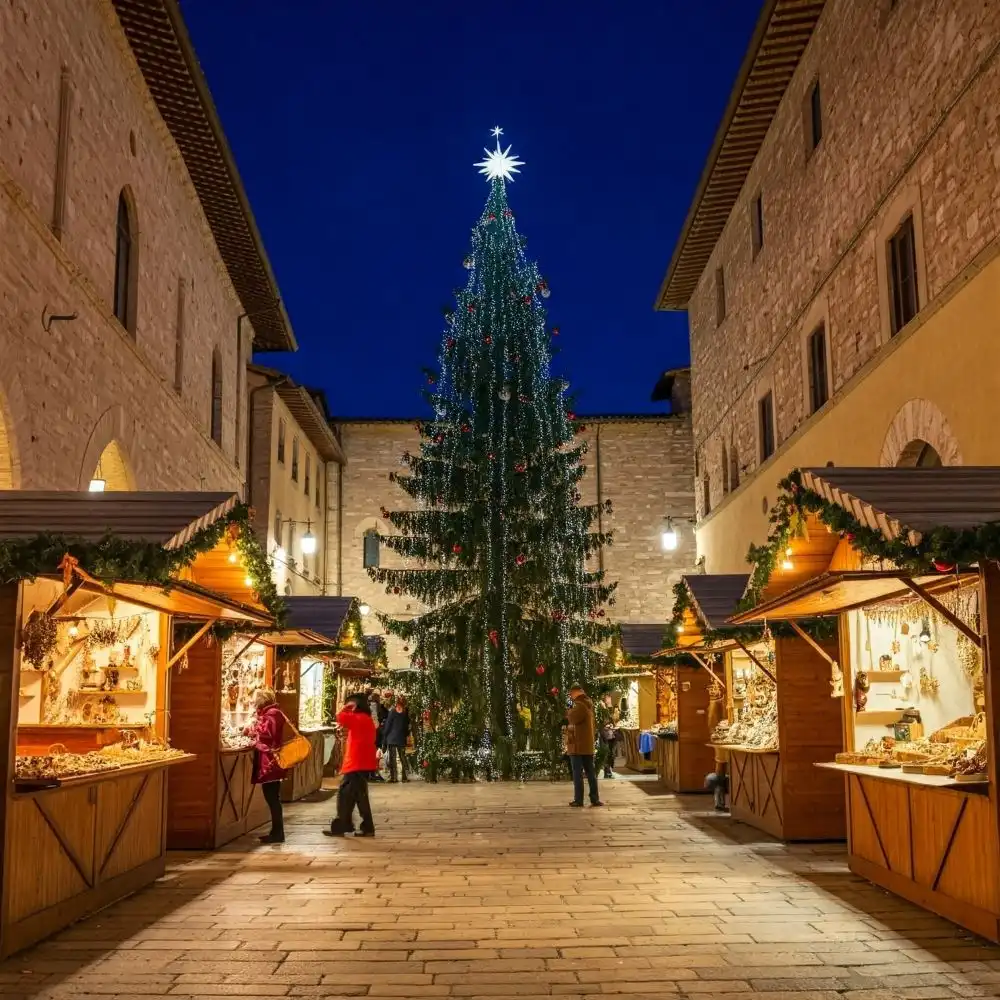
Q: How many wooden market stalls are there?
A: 8